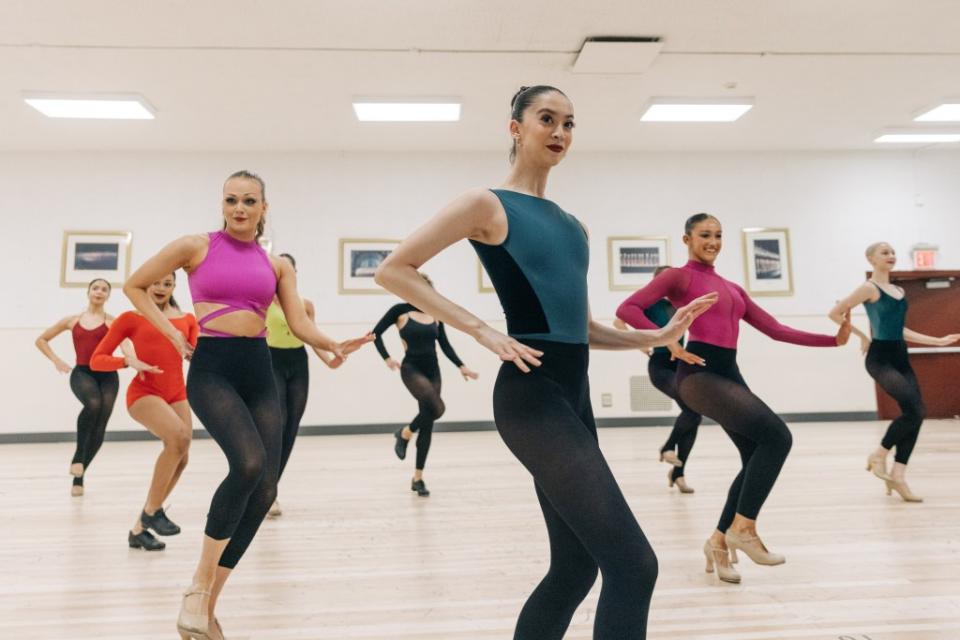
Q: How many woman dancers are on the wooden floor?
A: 9